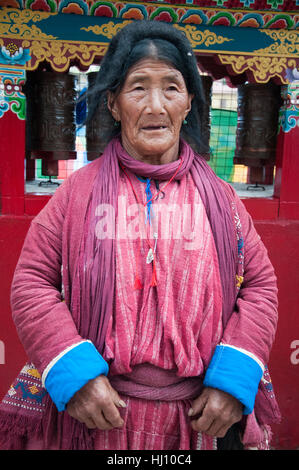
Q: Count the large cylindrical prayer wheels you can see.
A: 4